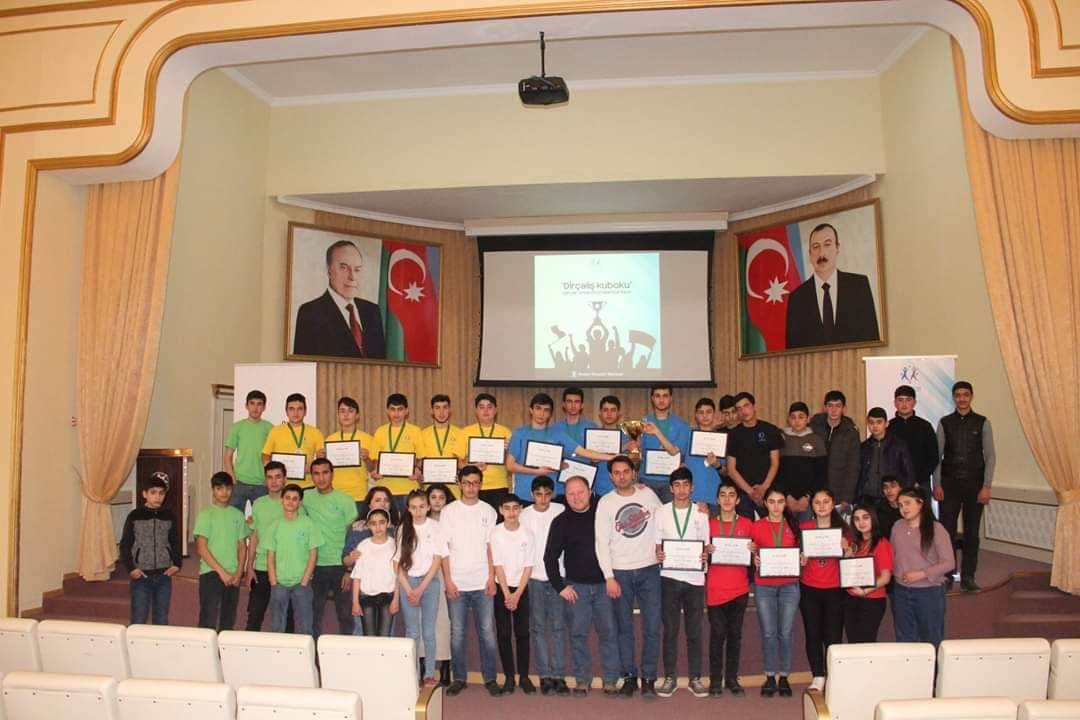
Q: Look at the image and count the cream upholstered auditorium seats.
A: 13